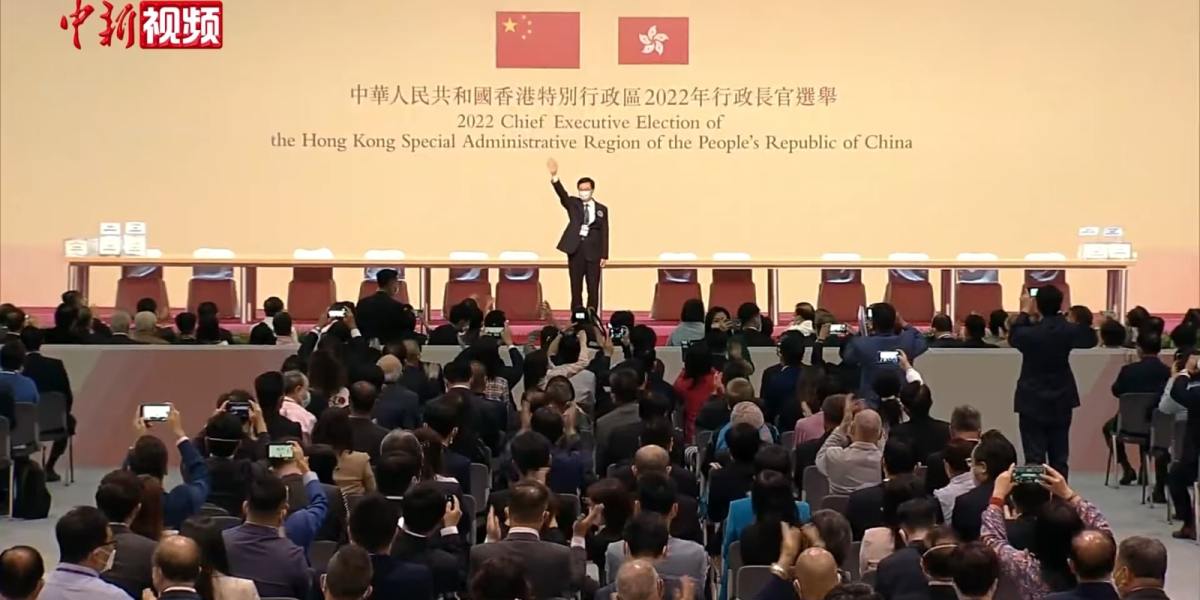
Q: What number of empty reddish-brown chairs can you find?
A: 12